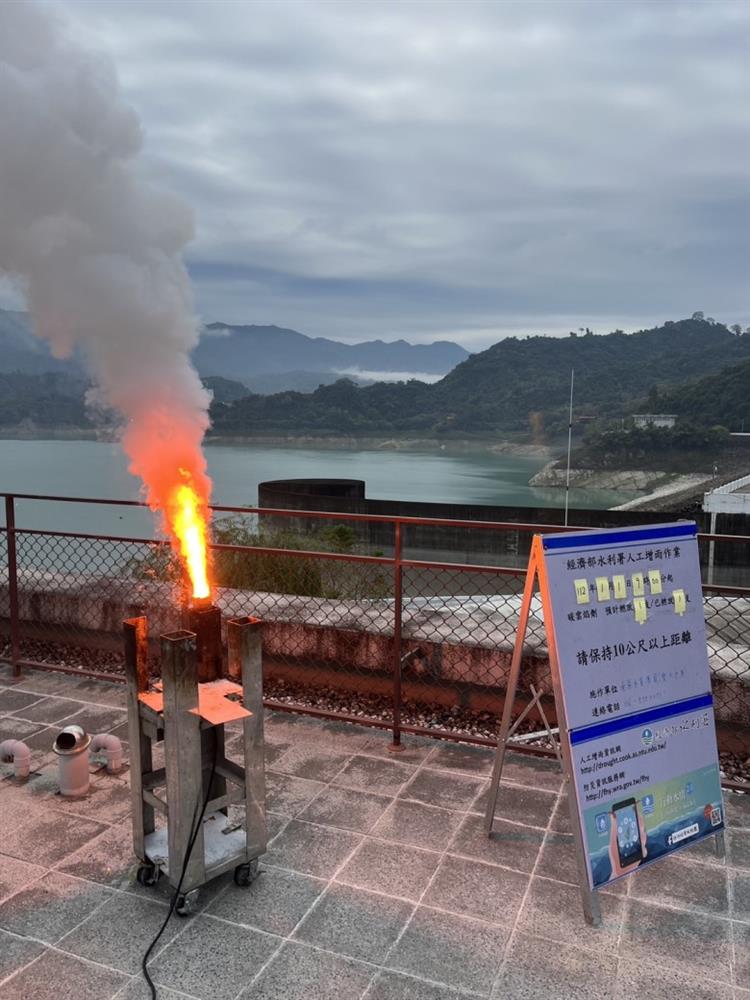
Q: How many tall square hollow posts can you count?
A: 4